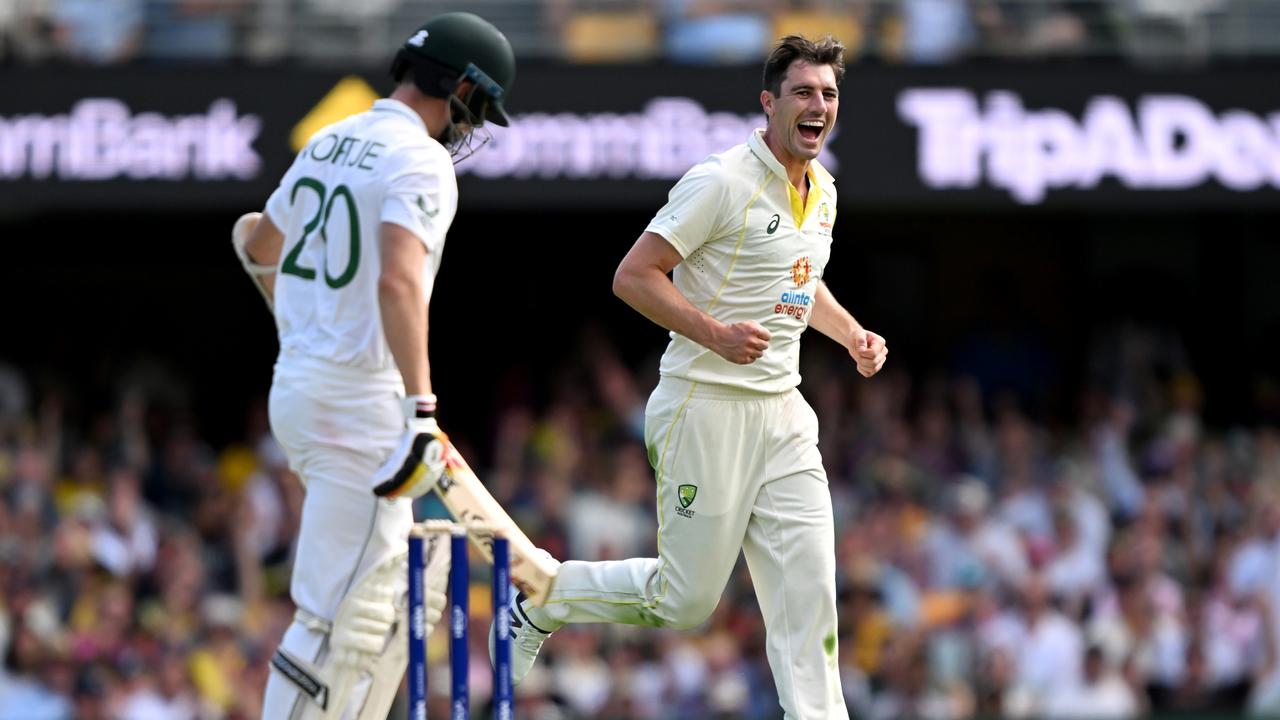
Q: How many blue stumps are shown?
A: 3